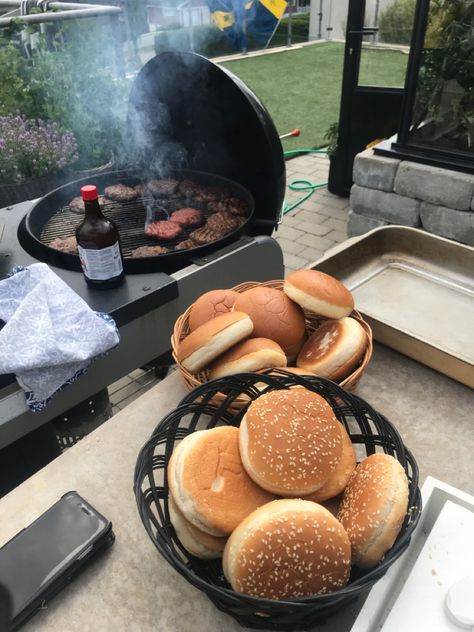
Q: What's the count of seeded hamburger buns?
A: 3